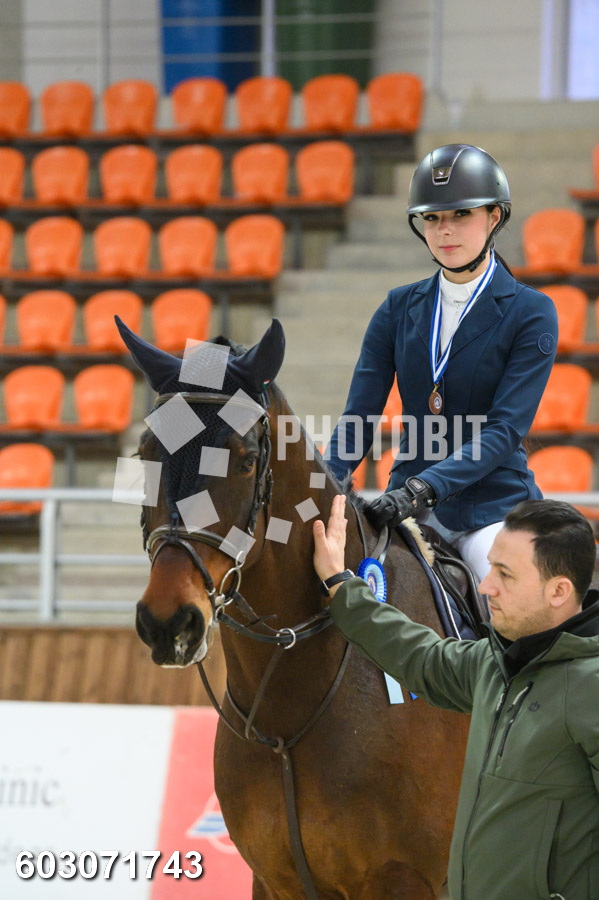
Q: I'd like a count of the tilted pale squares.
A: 10